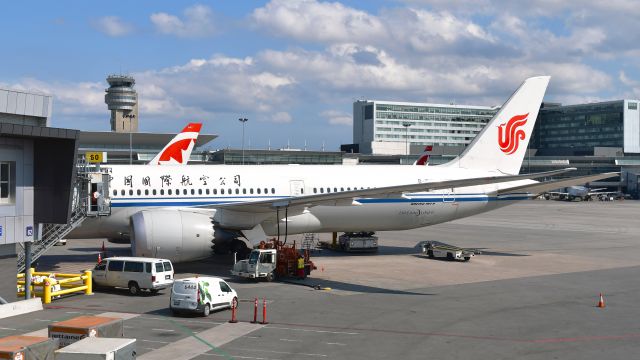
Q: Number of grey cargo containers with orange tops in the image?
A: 2